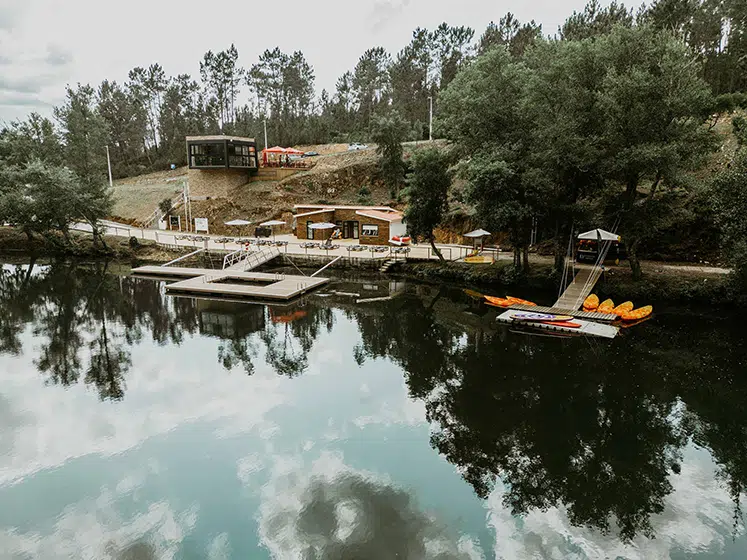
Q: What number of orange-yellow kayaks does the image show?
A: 6